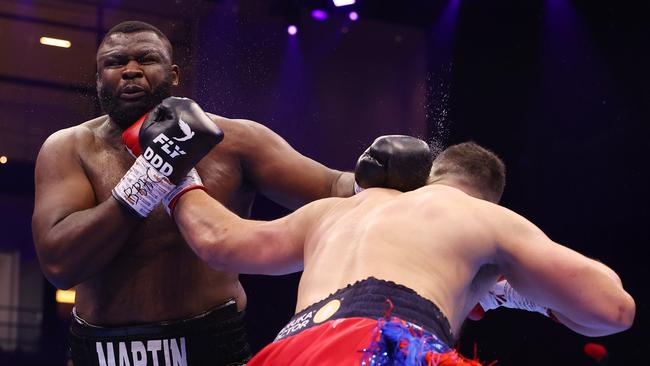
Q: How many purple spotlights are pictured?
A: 3